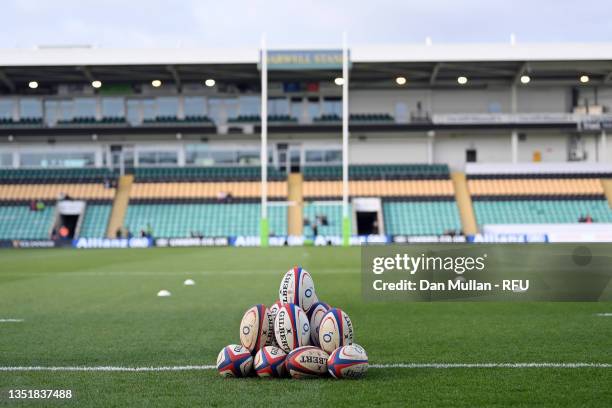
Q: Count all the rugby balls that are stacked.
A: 10